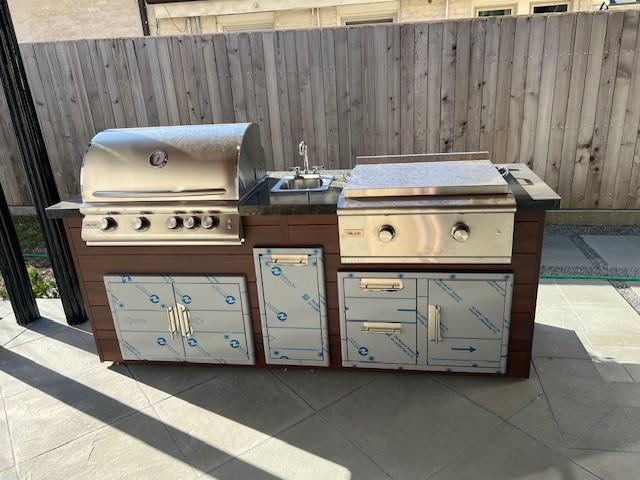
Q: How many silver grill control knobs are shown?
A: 7